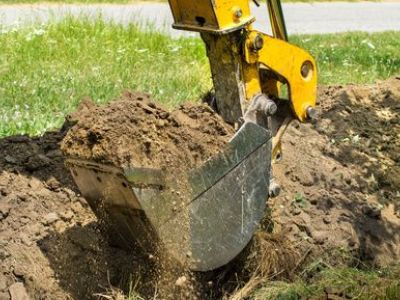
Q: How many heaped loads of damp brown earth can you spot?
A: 1